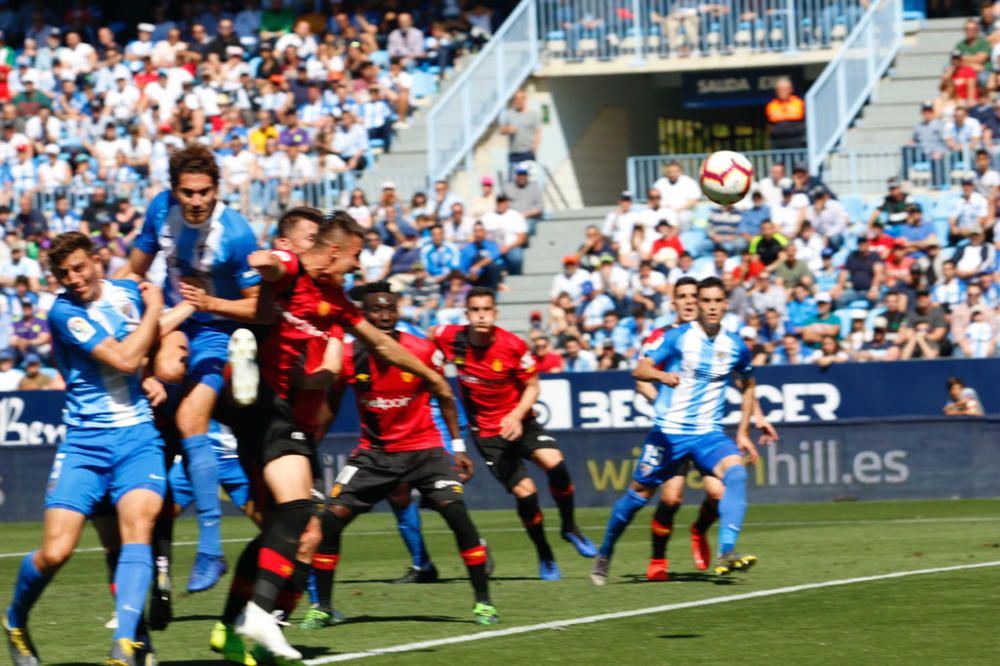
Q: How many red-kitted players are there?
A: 5